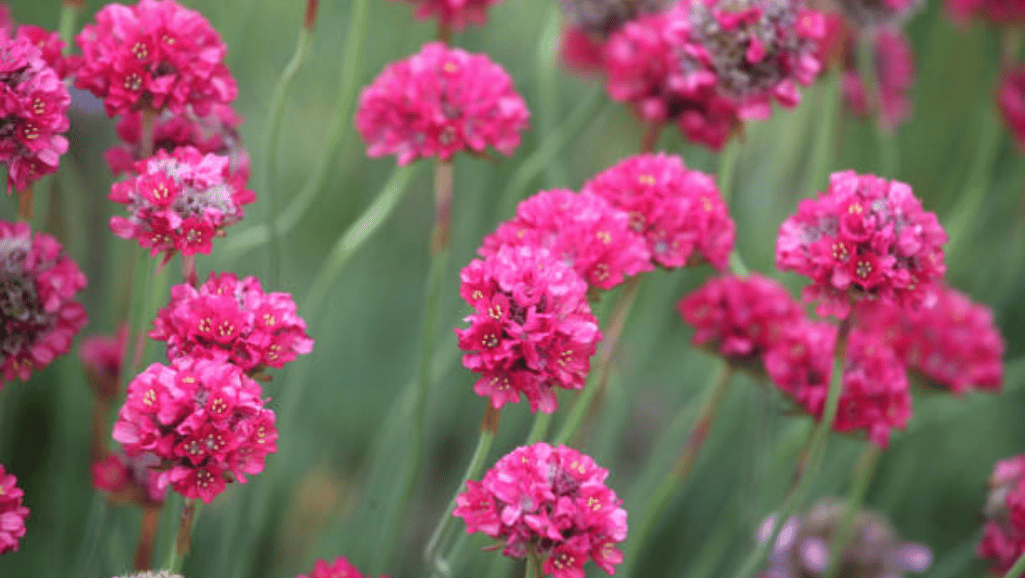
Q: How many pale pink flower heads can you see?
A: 1